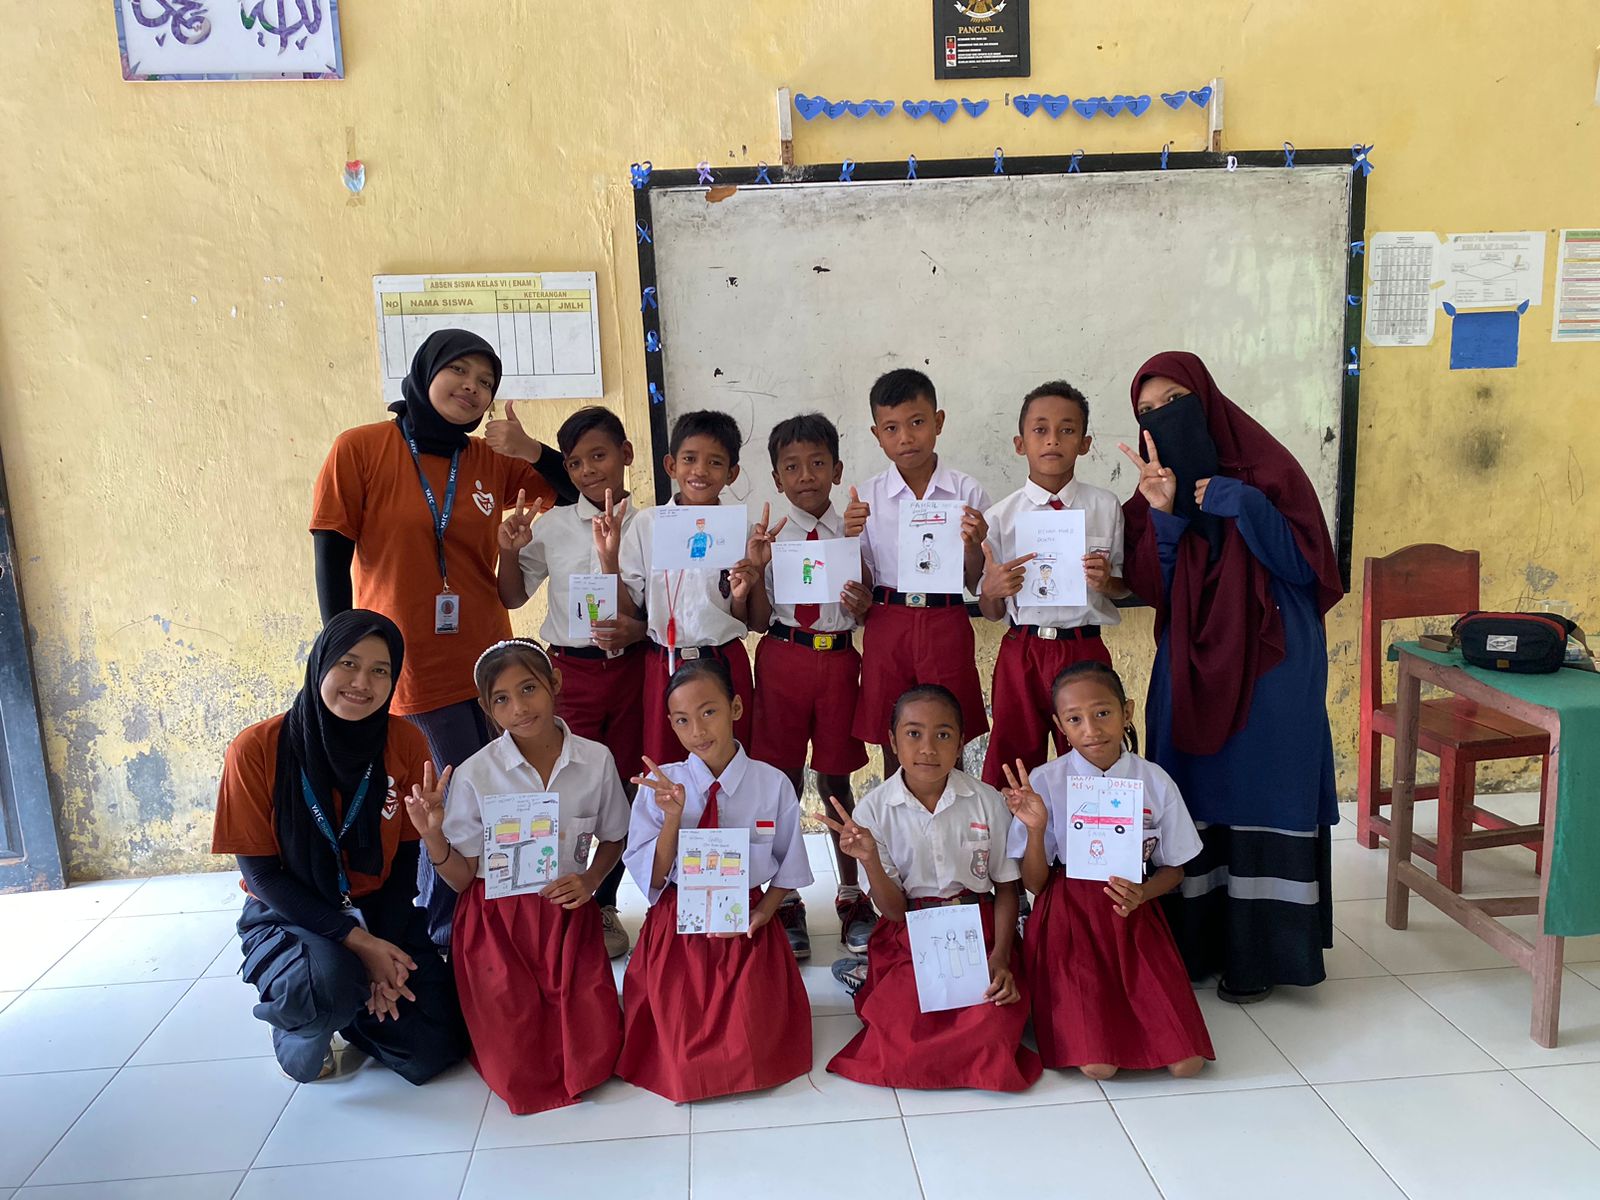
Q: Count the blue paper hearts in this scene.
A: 14